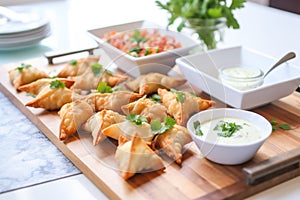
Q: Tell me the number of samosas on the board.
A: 14